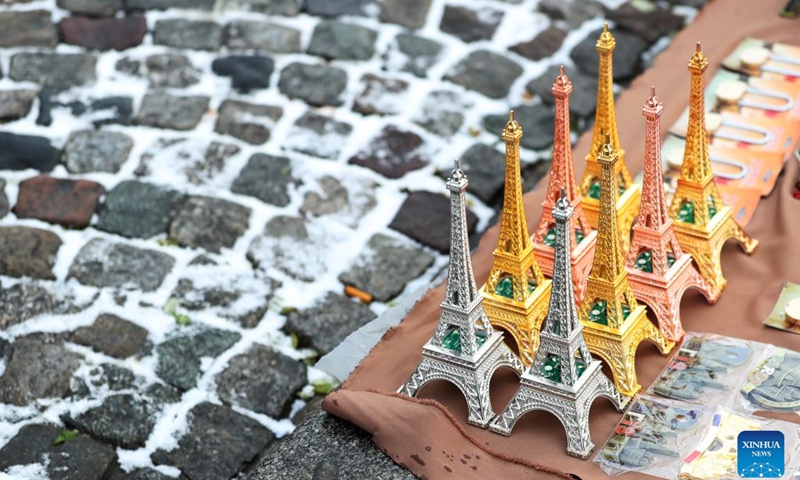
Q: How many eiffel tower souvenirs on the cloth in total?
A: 8